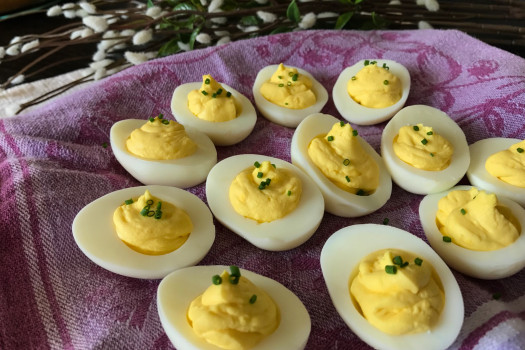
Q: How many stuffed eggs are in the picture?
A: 12